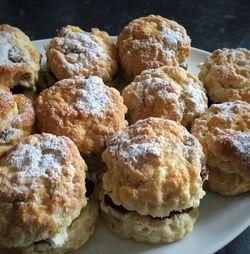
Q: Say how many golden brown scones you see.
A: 10